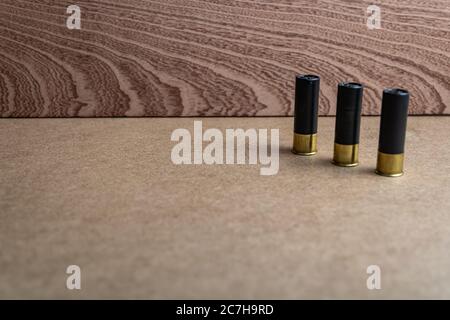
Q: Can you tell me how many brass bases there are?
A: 3